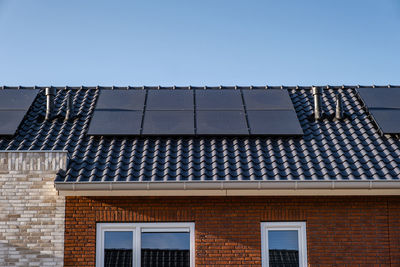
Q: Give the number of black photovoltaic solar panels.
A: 12